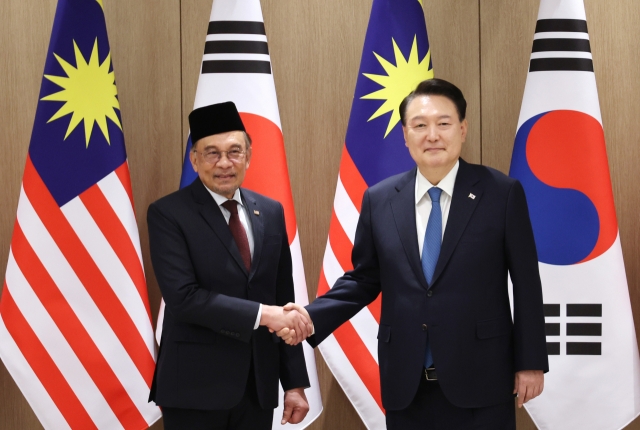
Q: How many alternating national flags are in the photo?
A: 4